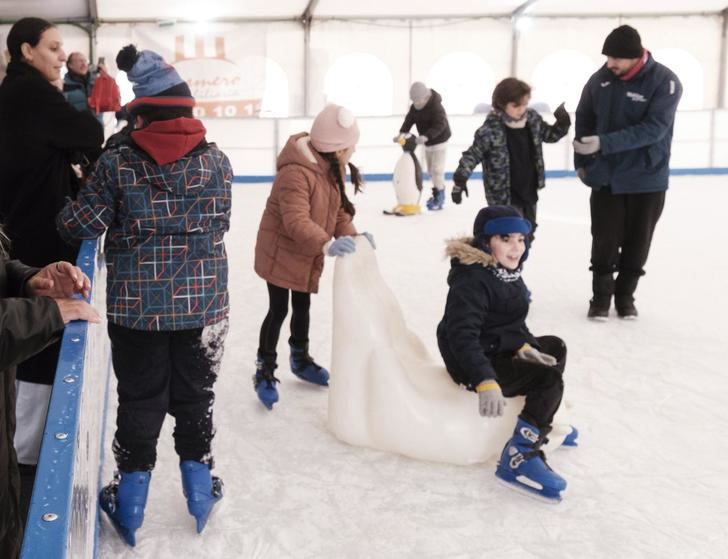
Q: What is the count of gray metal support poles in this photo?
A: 4